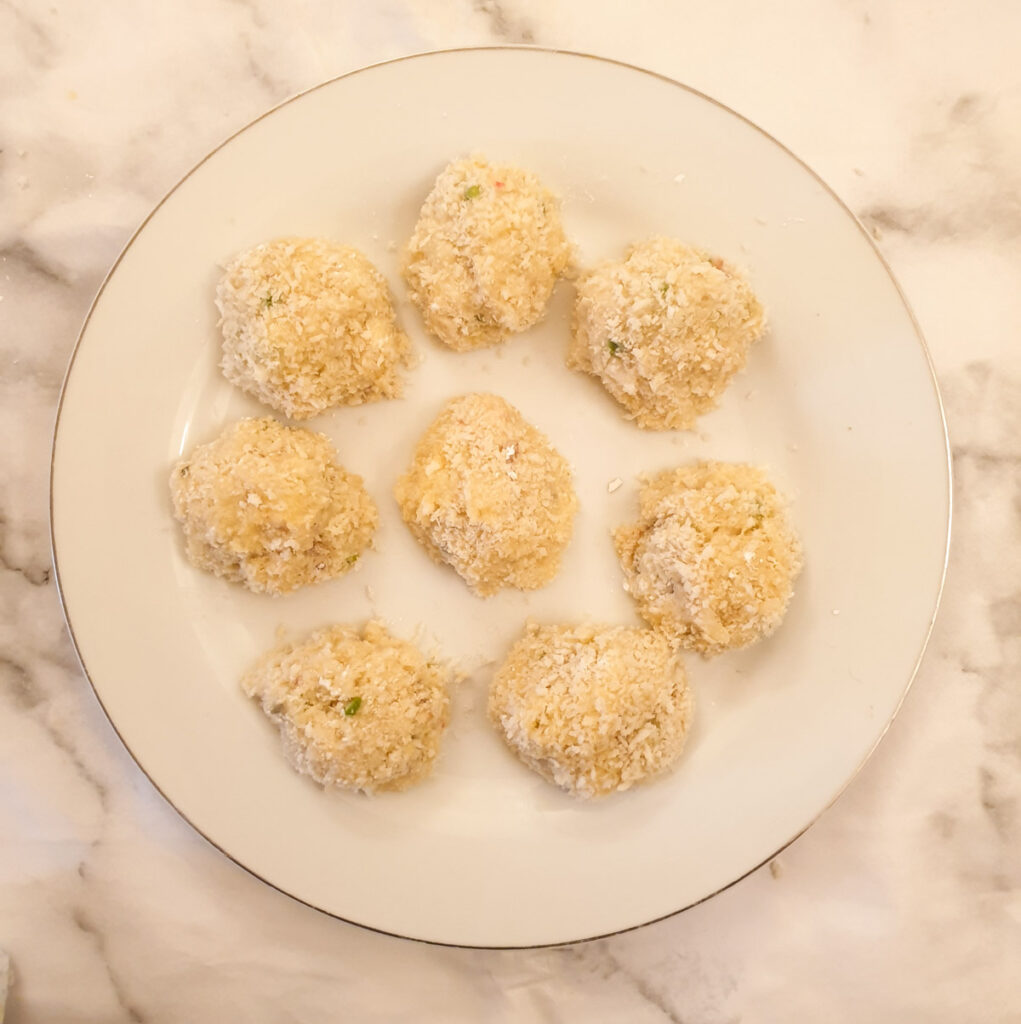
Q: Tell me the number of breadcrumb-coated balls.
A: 8